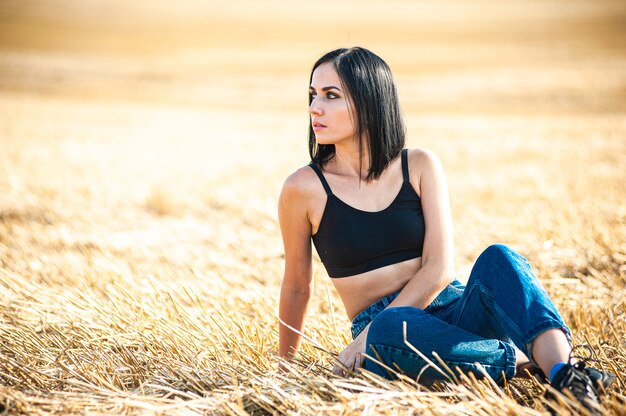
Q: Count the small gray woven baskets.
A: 0